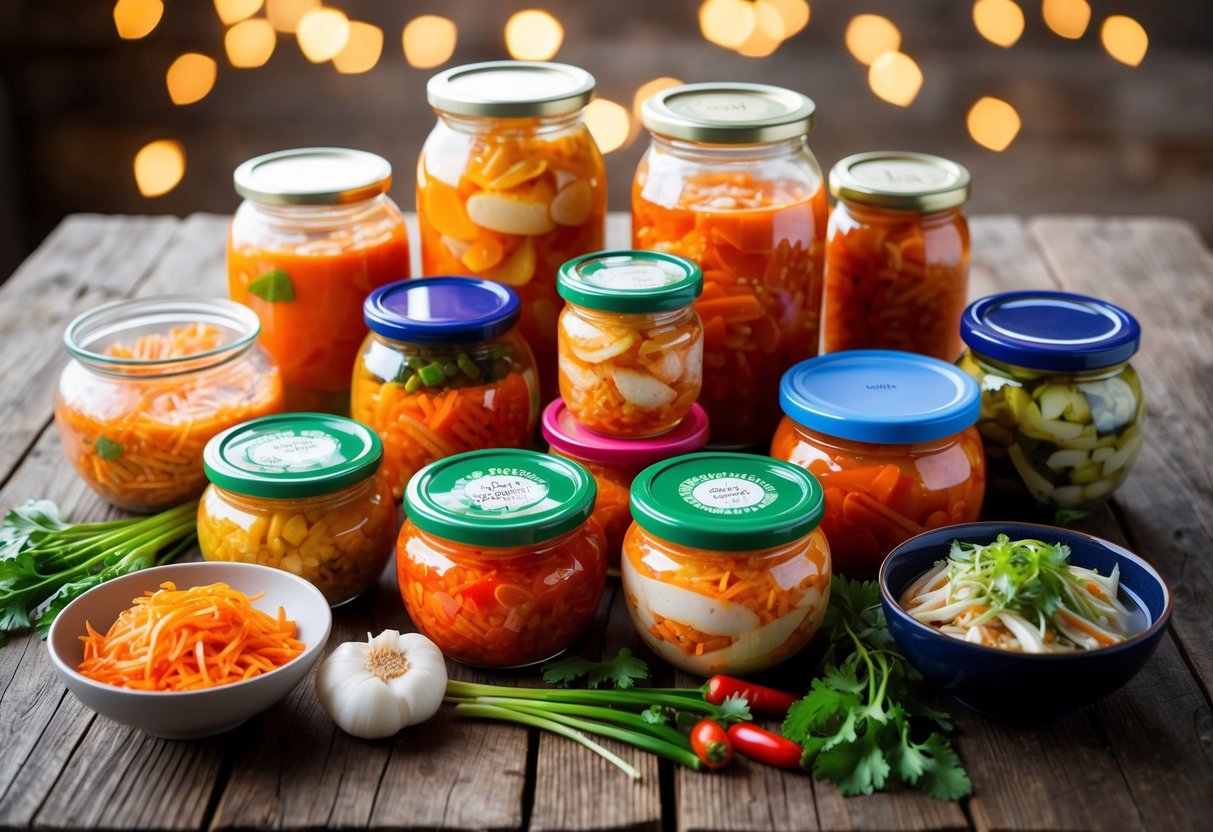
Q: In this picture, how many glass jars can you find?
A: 13